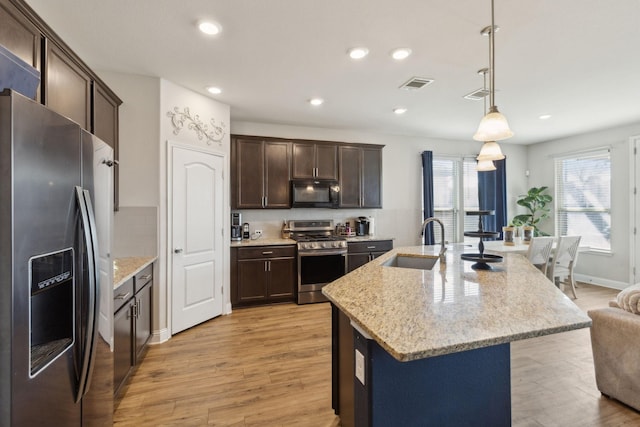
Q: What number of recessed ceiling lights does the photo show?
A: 7